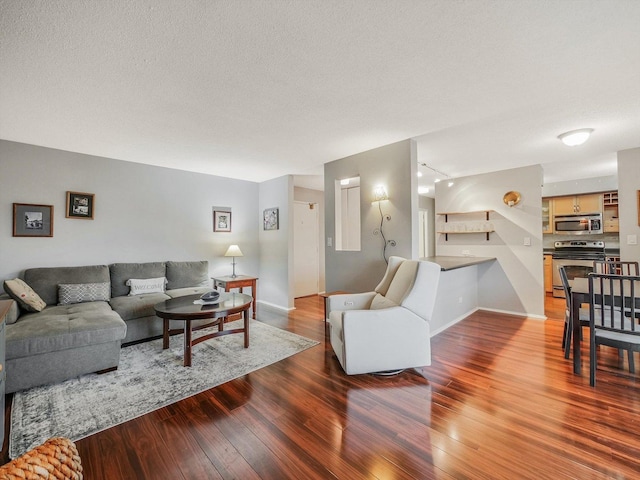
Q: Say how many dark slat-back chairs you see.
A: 3